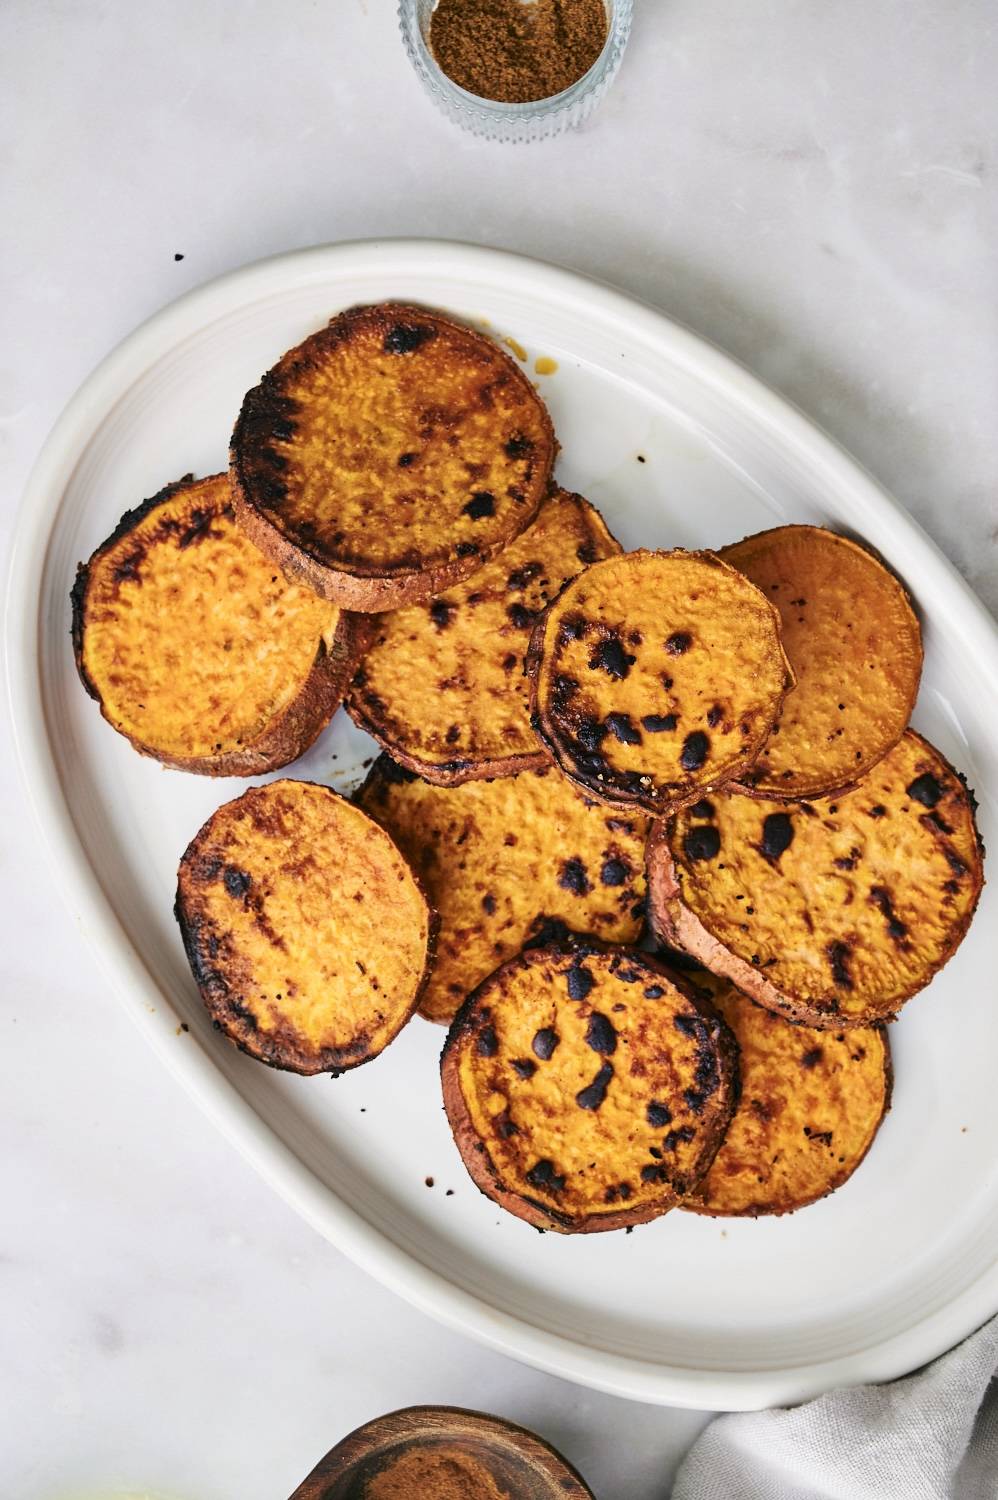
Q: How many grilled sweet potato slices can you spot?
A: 10